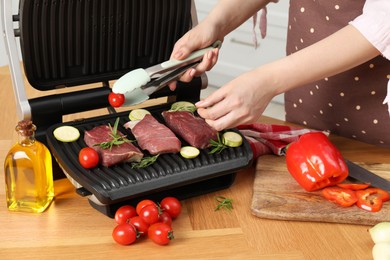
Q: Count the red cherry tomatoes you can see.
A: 10